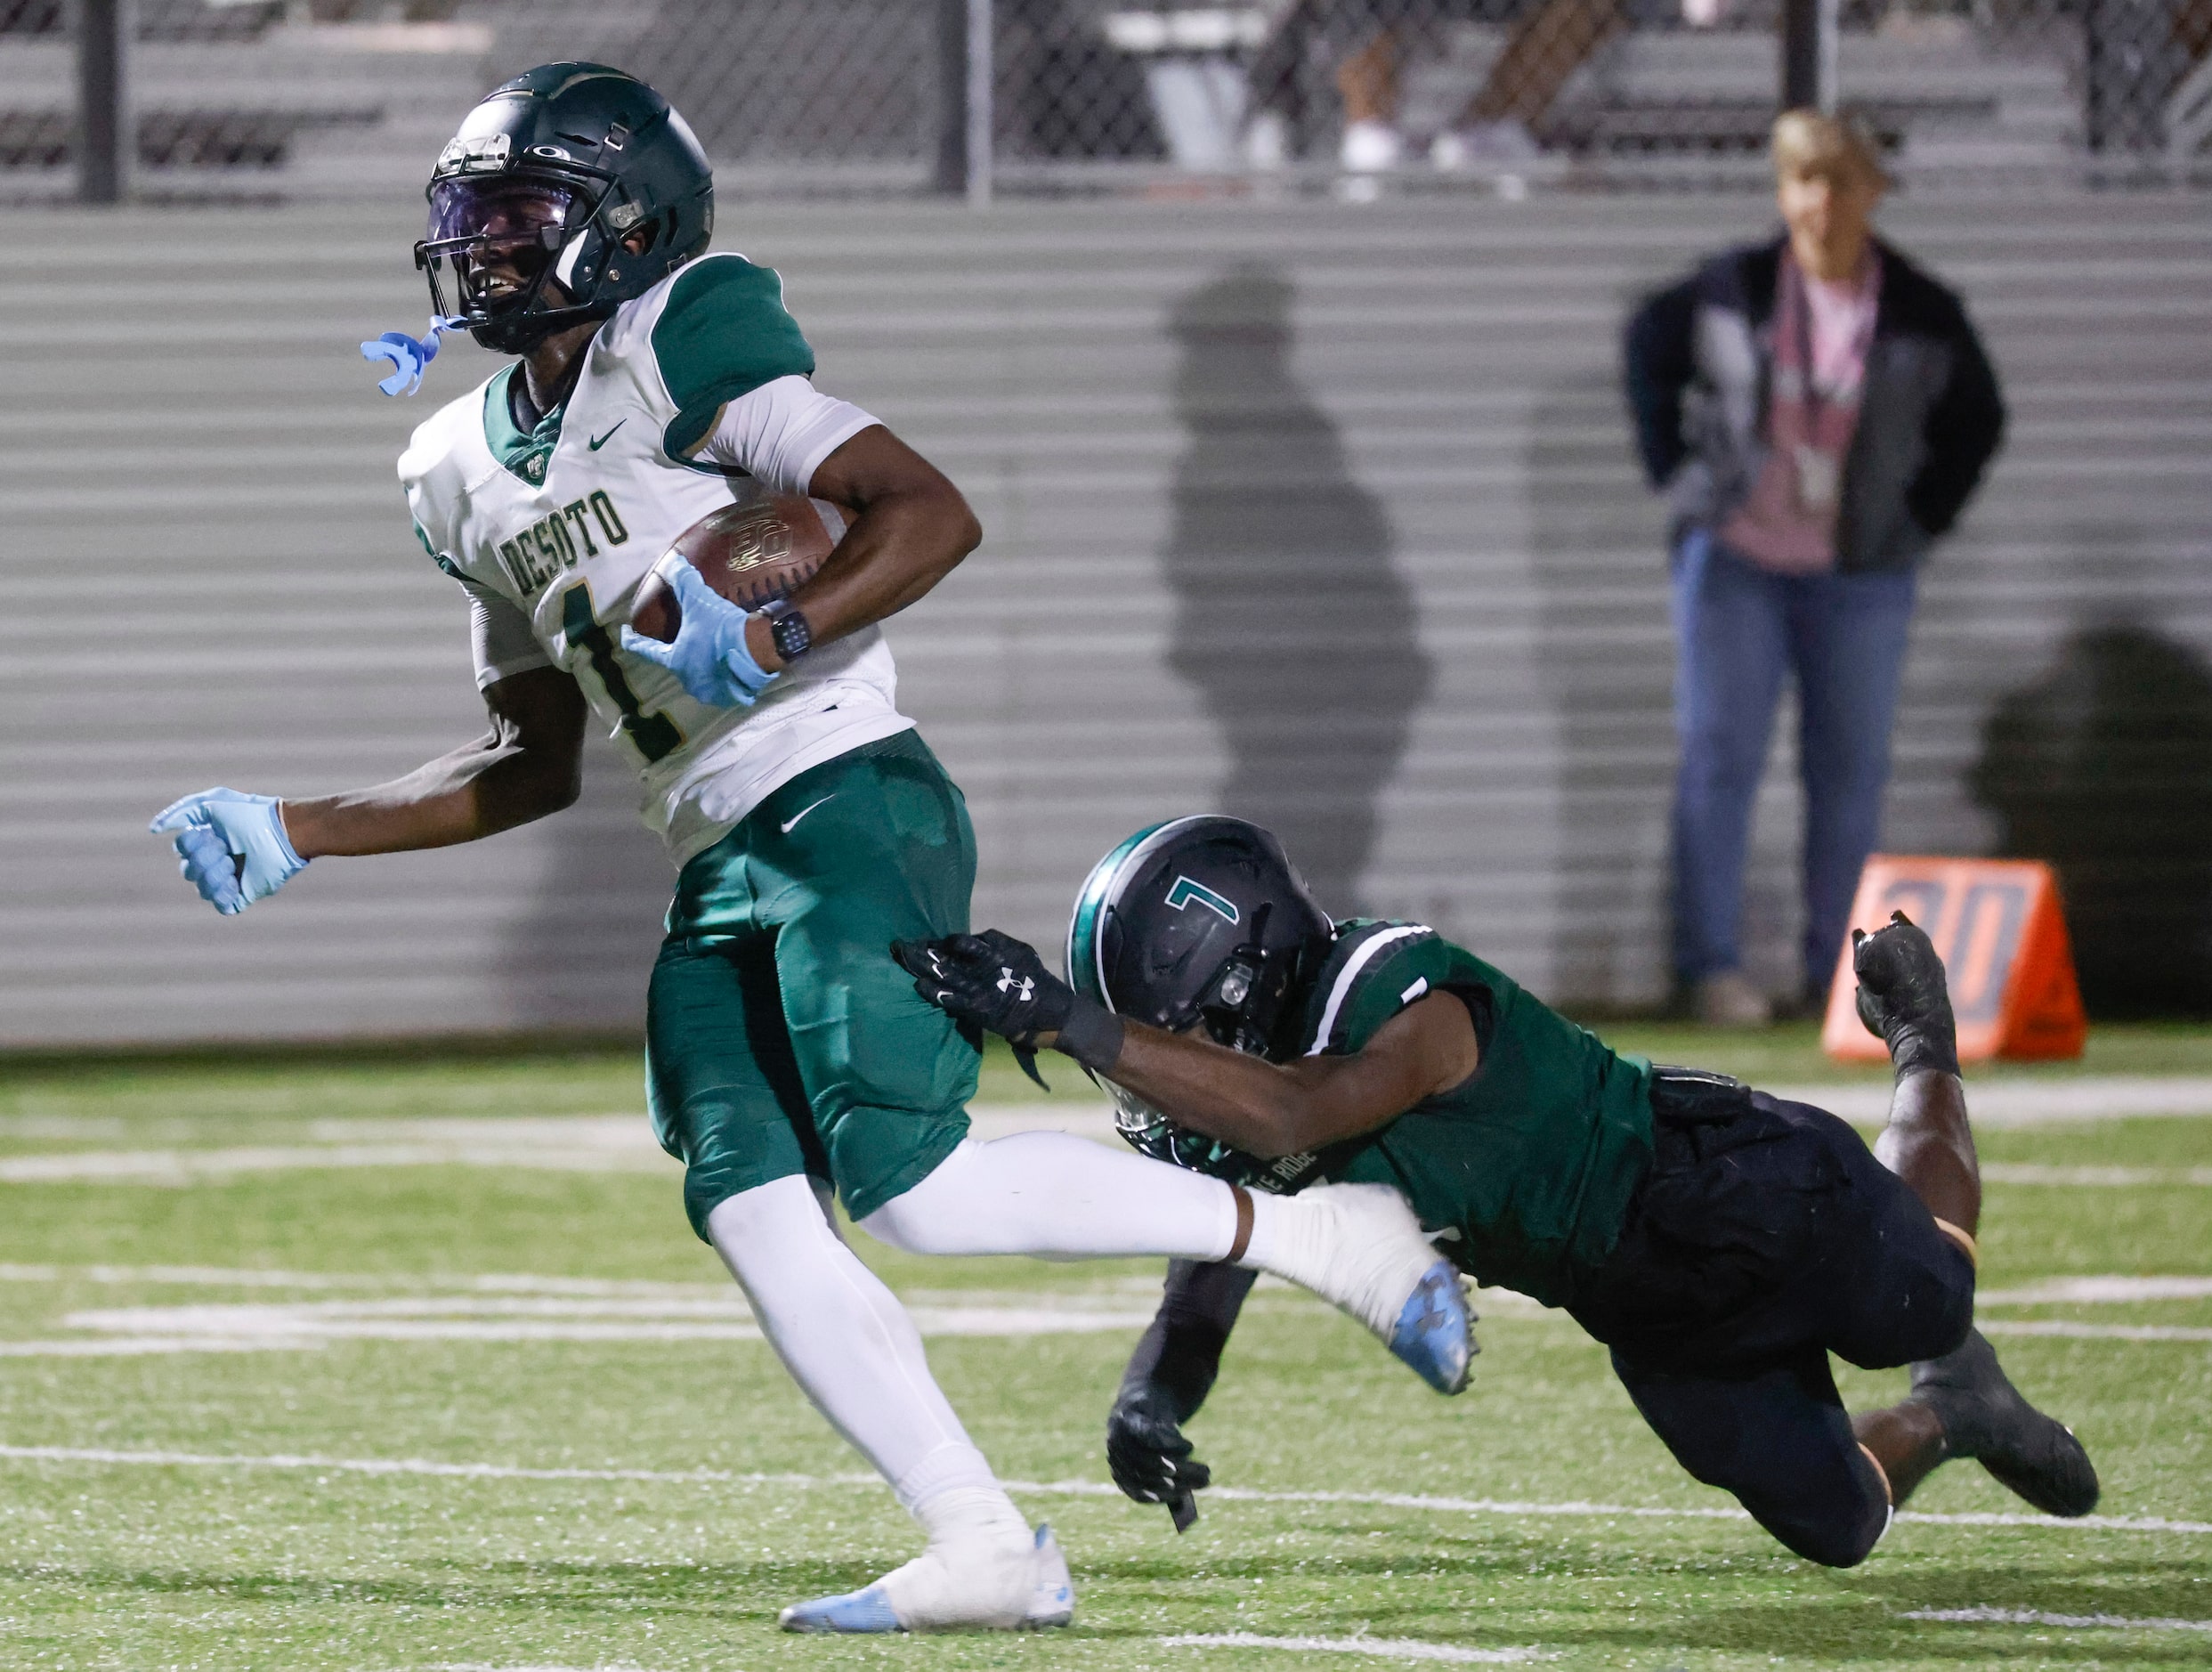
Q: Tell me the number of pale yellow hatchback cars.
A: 0